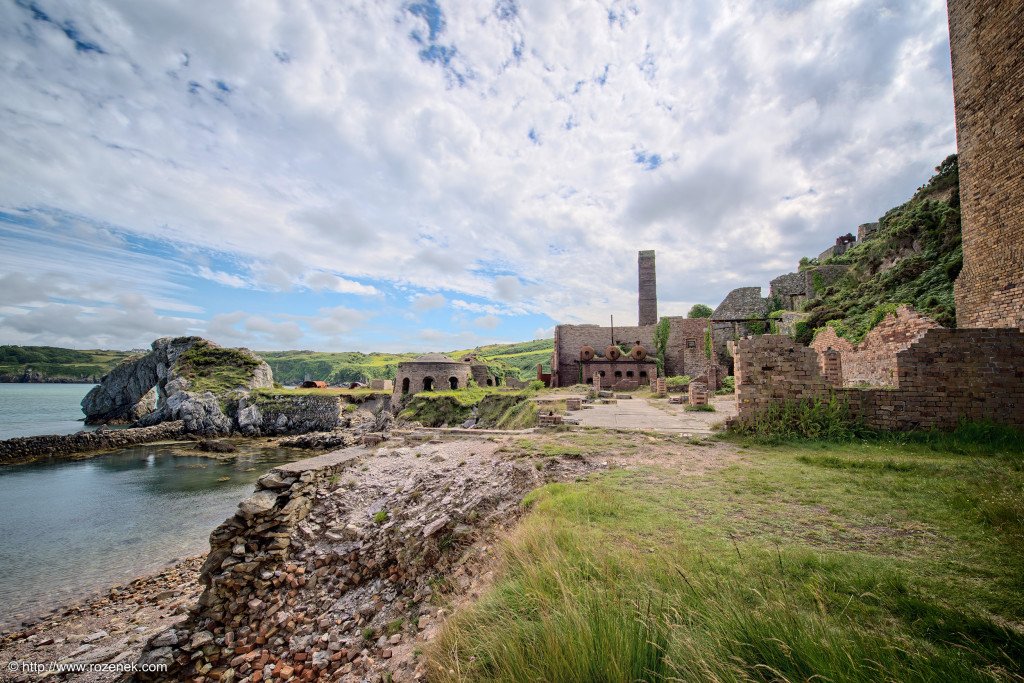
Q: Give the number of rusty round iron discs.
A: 3